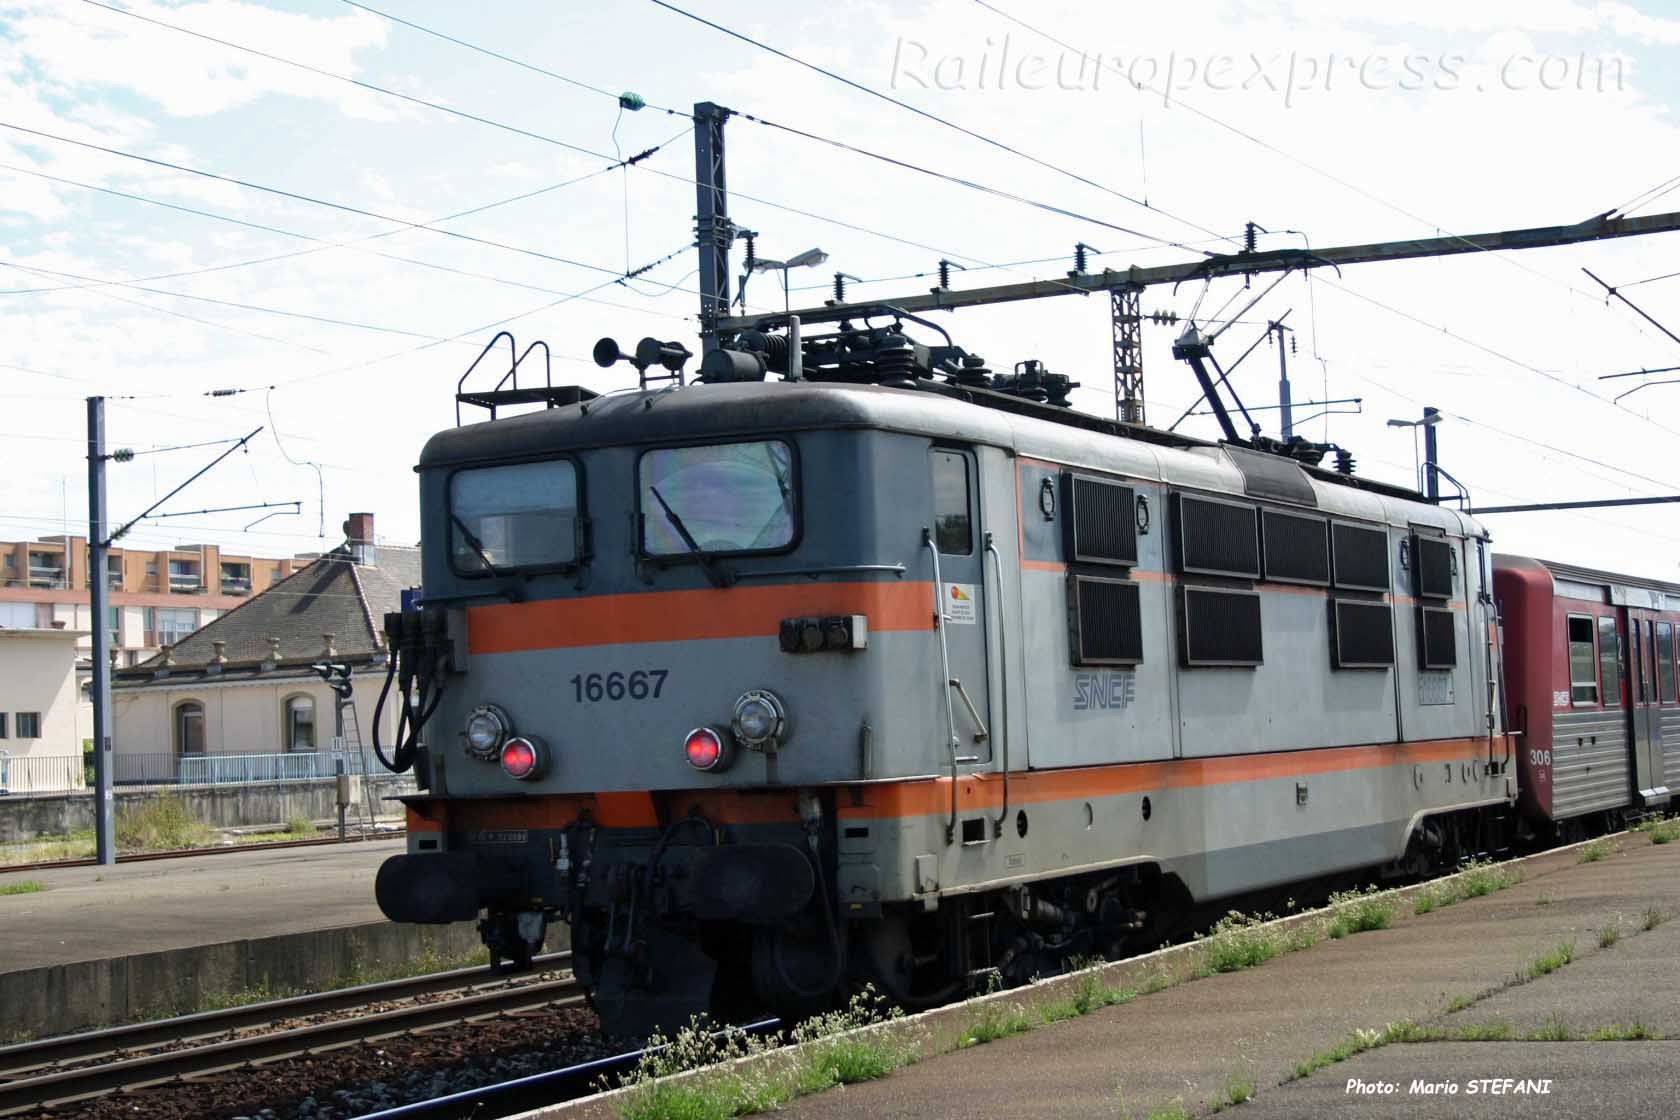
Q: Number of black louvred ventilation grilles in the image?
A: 9